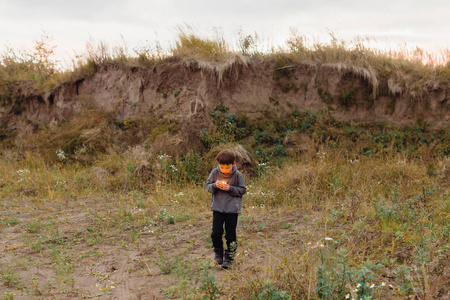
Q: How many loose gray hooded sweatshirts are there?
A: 1